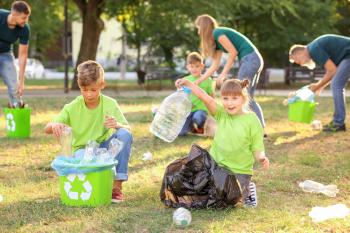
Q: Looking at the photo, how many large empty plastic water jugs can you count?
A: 1